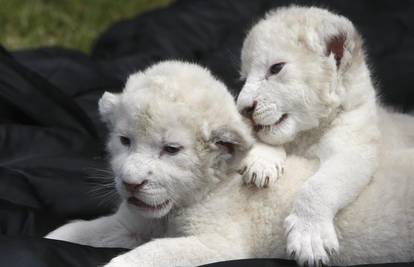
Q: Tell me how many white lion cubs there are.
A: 2